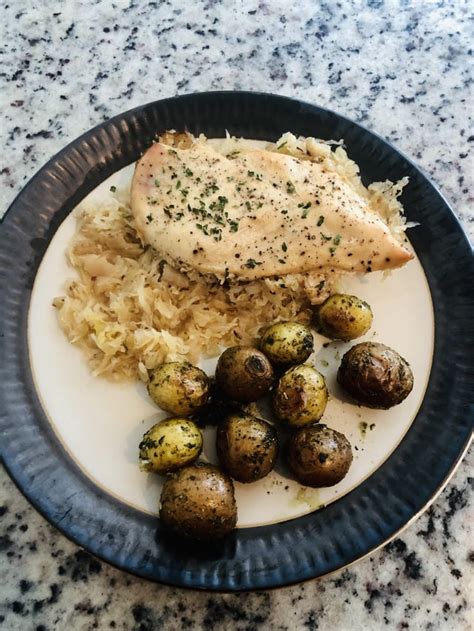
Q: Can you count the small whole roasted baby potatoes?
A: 10